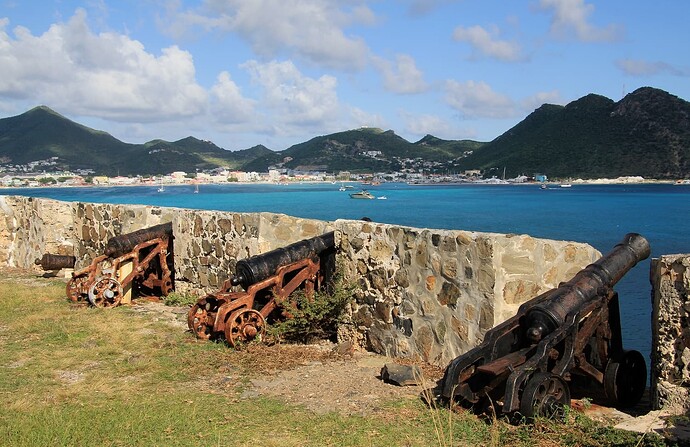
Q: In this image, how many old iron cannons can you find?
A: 4